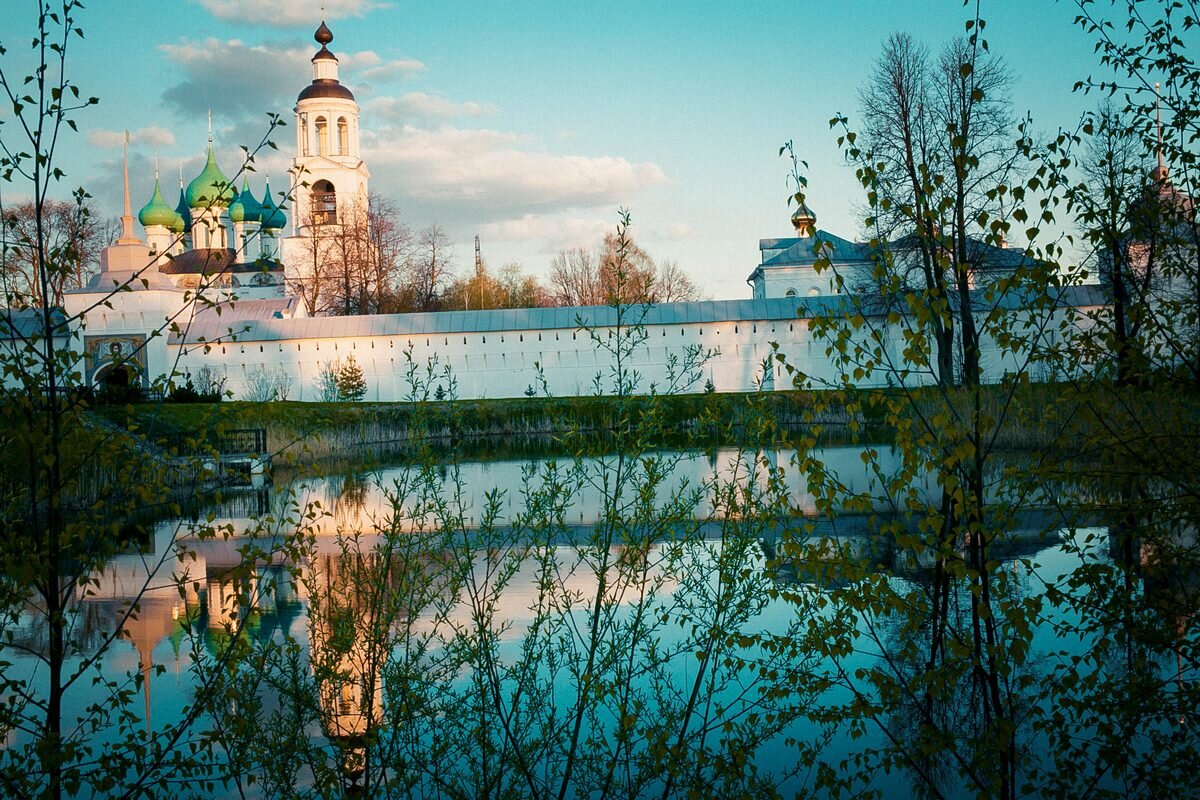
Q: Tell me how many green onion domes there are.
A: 5